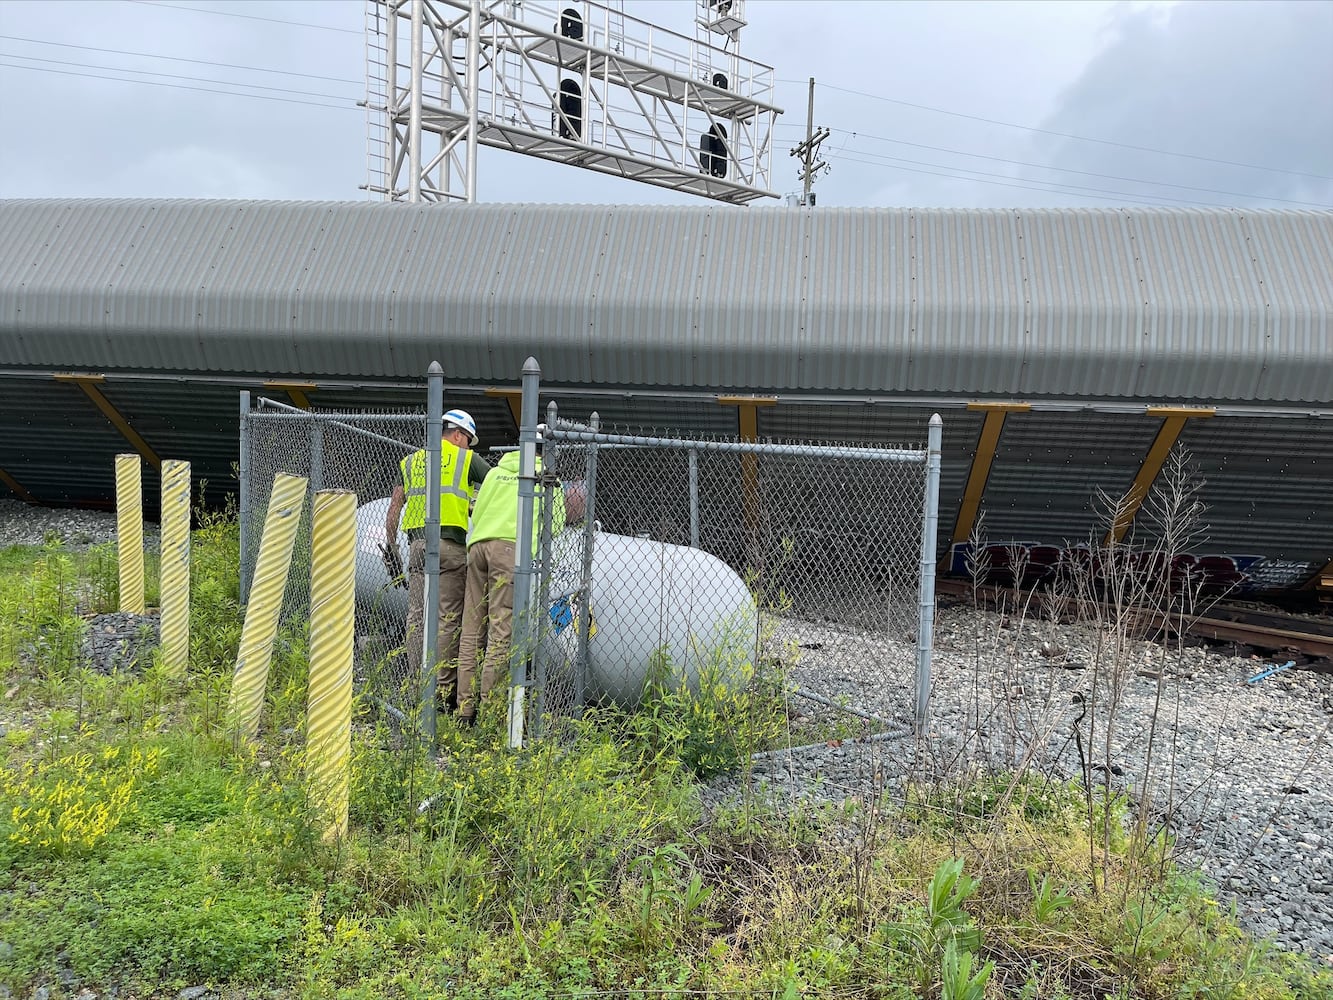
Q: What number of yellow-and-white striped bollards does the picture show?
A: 4